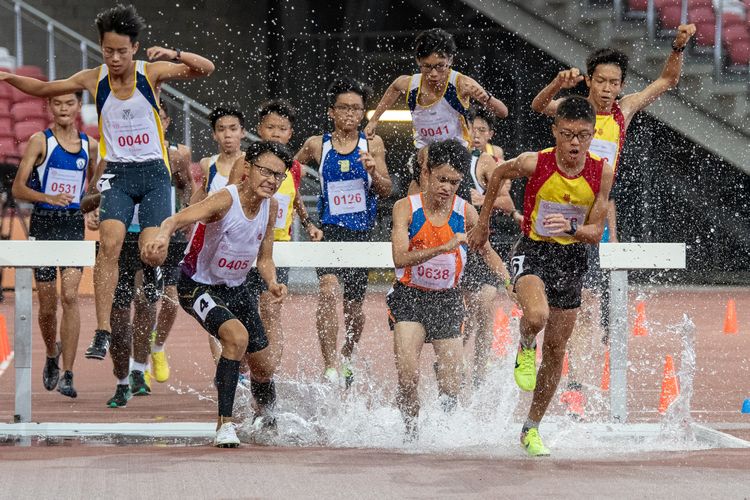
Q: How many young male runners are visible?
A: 12